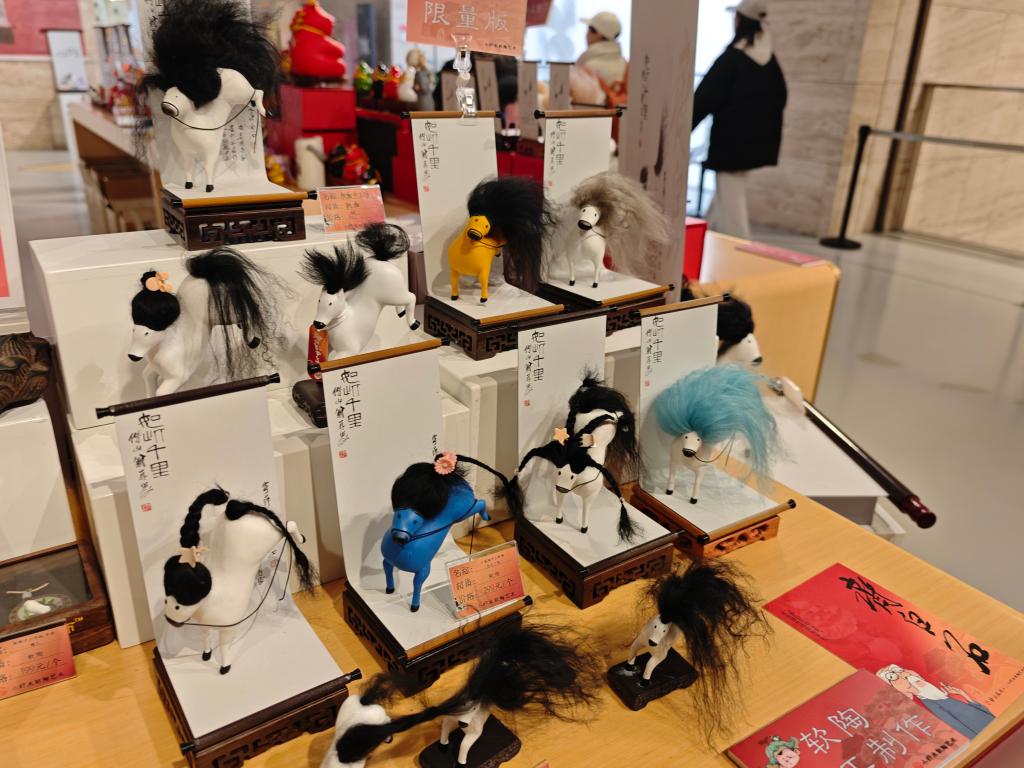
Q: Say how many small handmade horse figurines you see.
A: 13